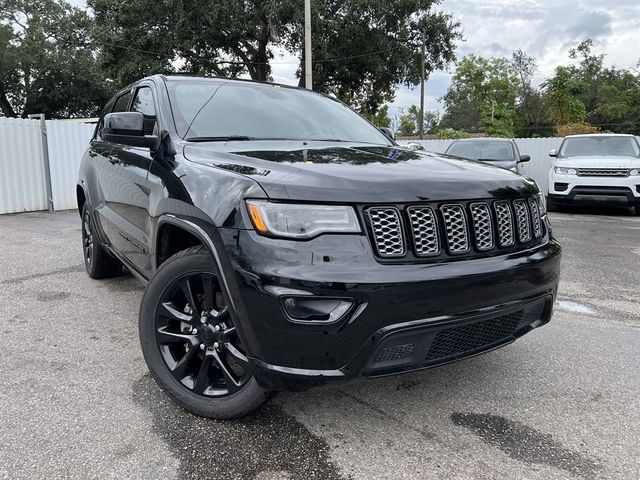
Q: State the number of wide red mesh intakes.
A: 0